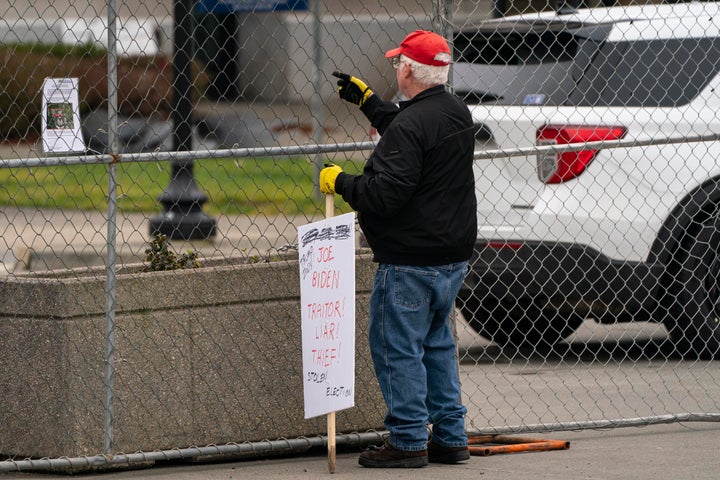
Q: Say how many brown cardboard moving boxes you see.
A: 0